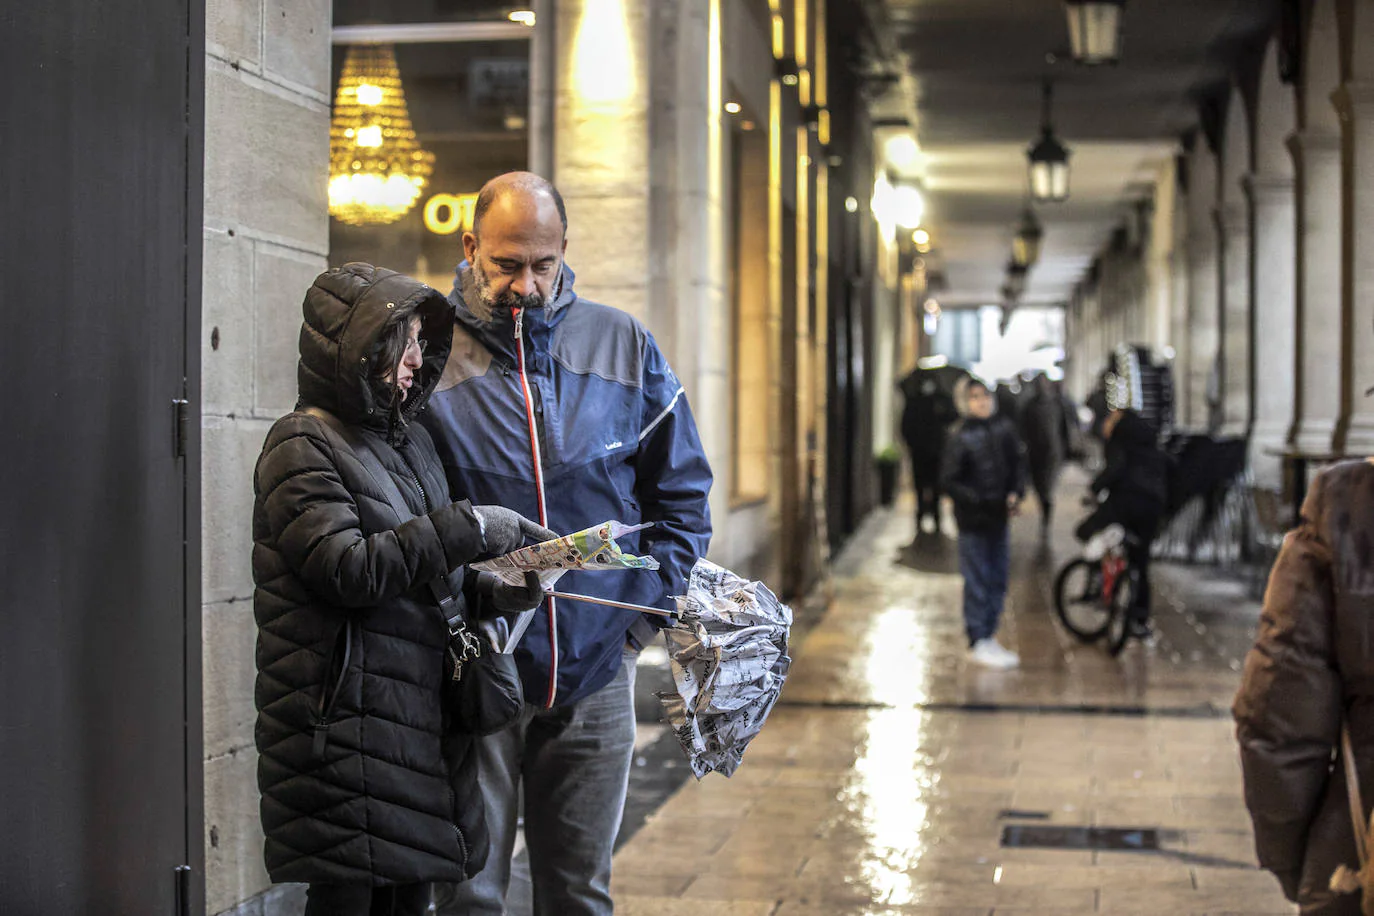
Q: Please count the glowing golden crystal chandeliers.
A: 1